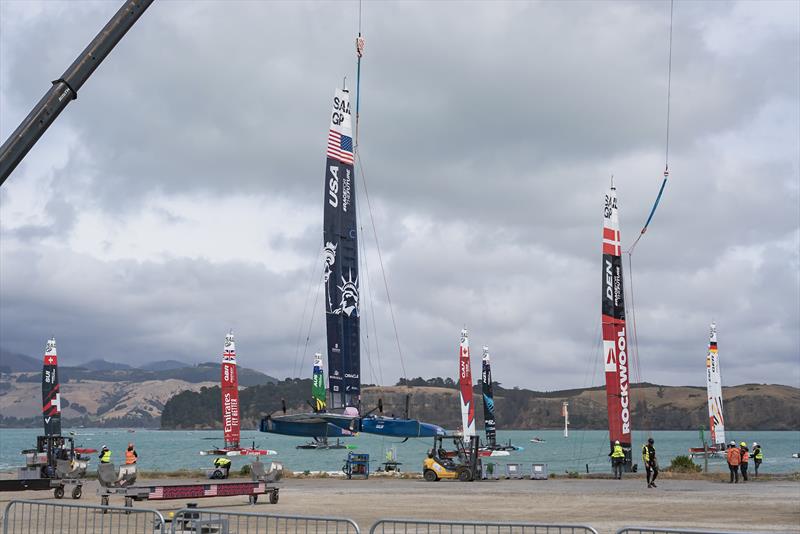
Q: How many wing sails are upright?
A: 8